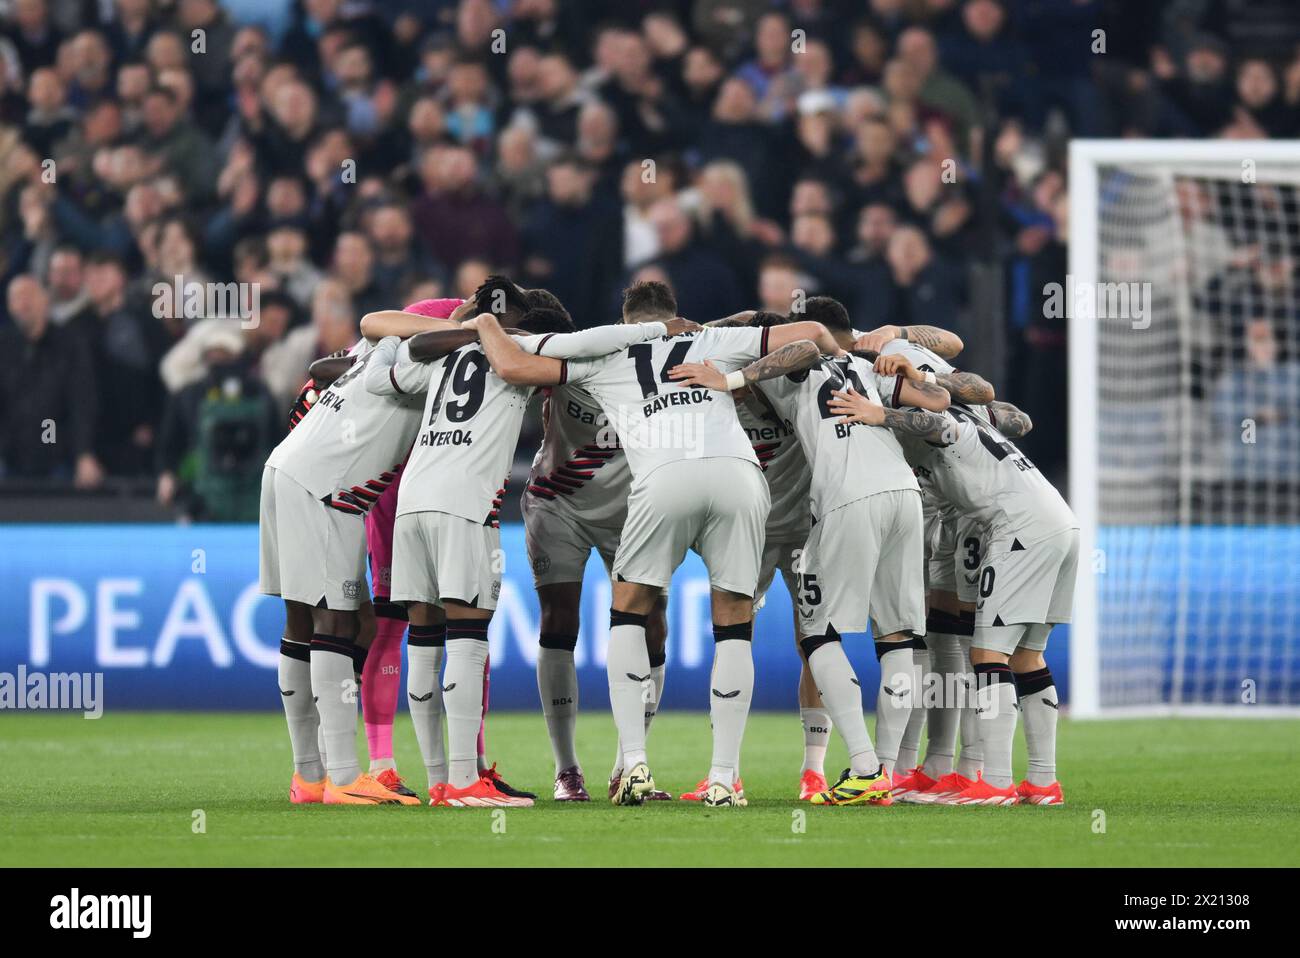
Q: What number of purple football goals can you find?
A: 0